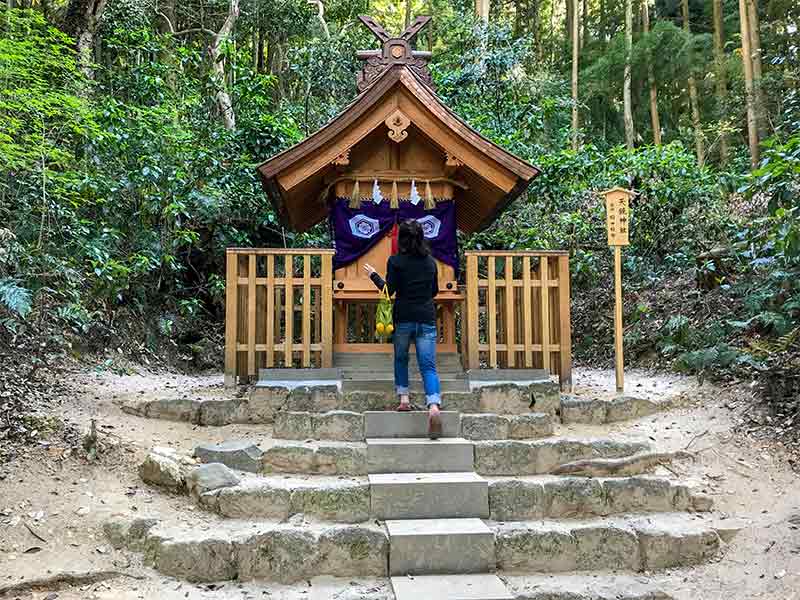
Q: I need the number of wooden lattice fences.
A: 2